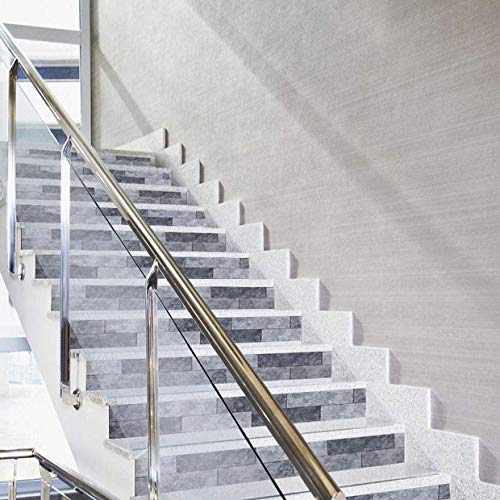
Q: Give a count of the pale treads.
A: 12